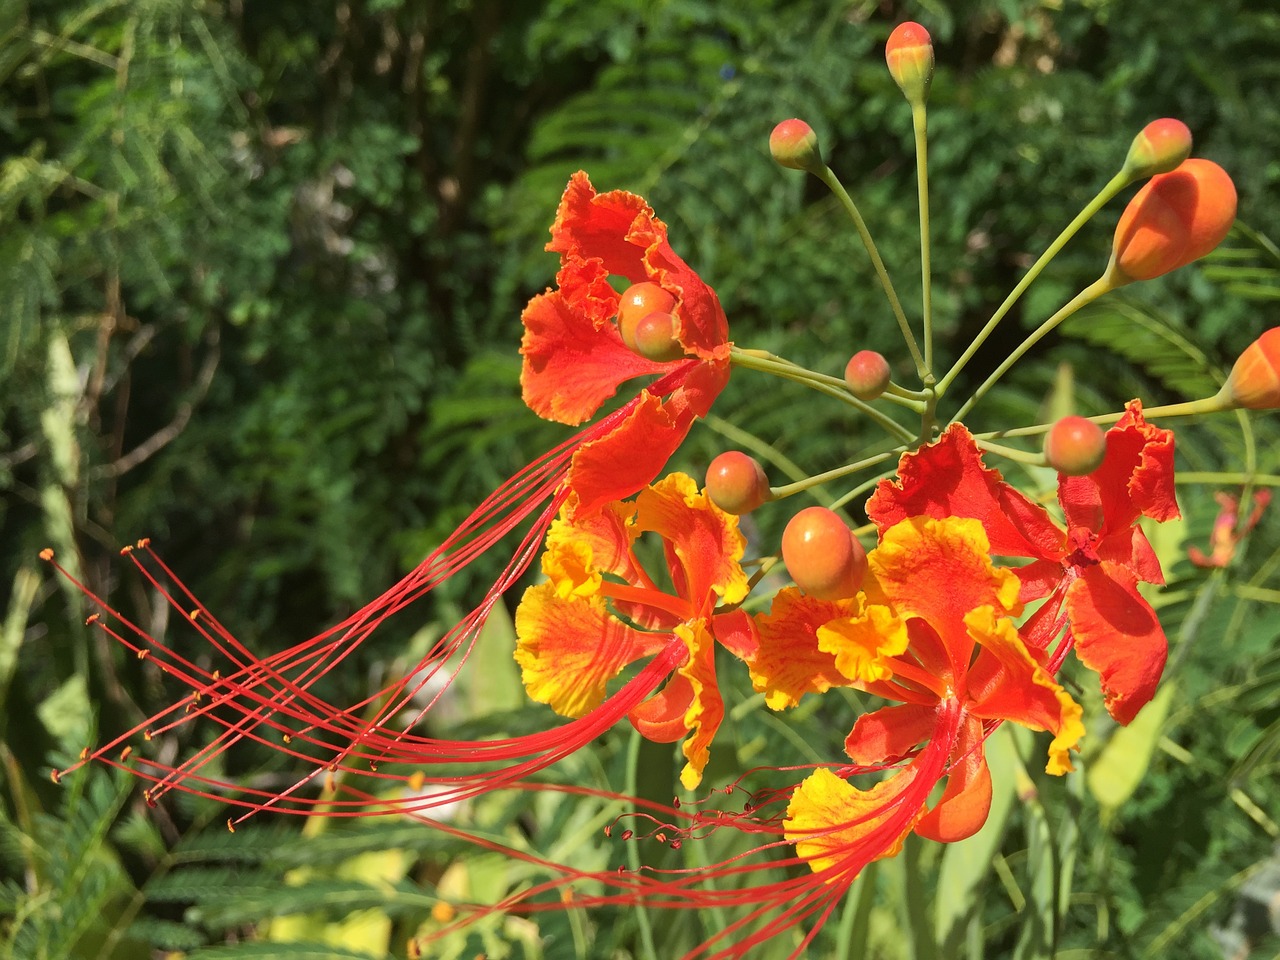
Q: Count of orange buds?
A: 11